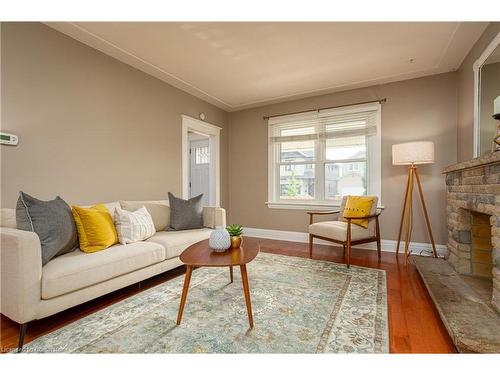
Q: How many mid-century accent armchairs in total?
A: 1